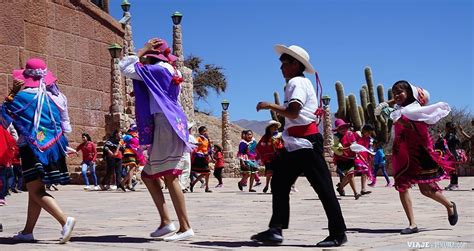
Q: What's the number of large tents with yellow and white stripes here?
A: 0